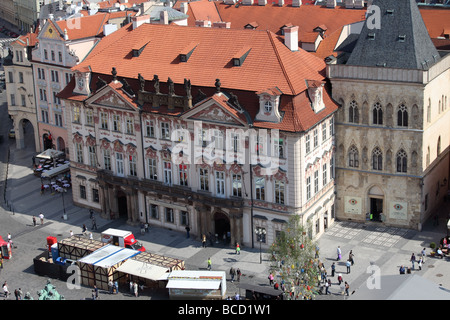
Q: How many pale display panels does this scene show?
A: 2